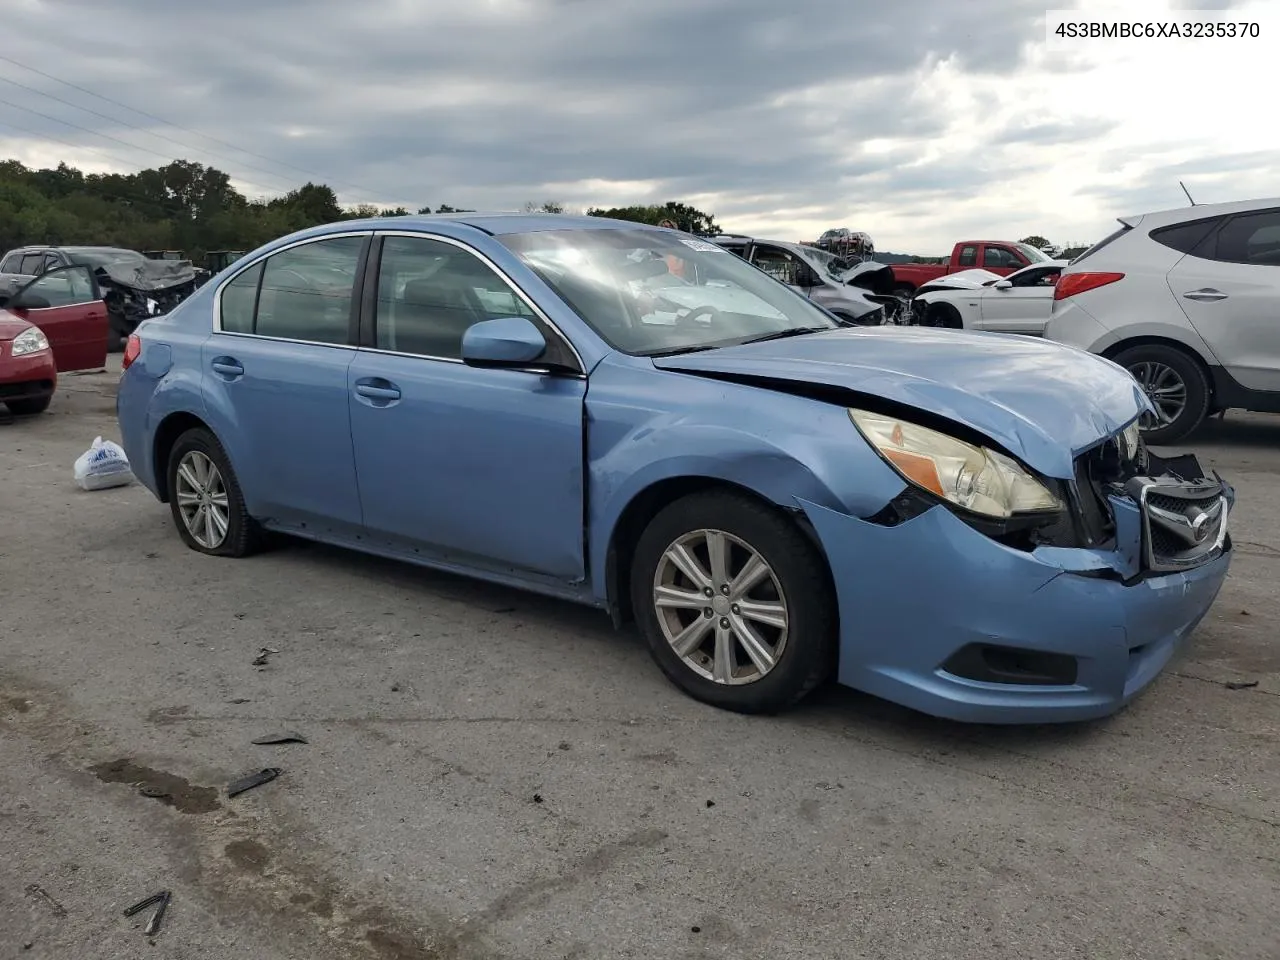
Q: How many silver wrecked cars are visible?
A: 2